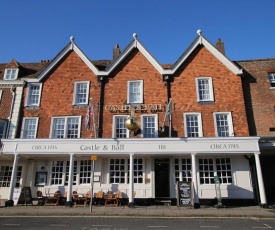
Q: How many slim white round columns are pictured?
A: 5